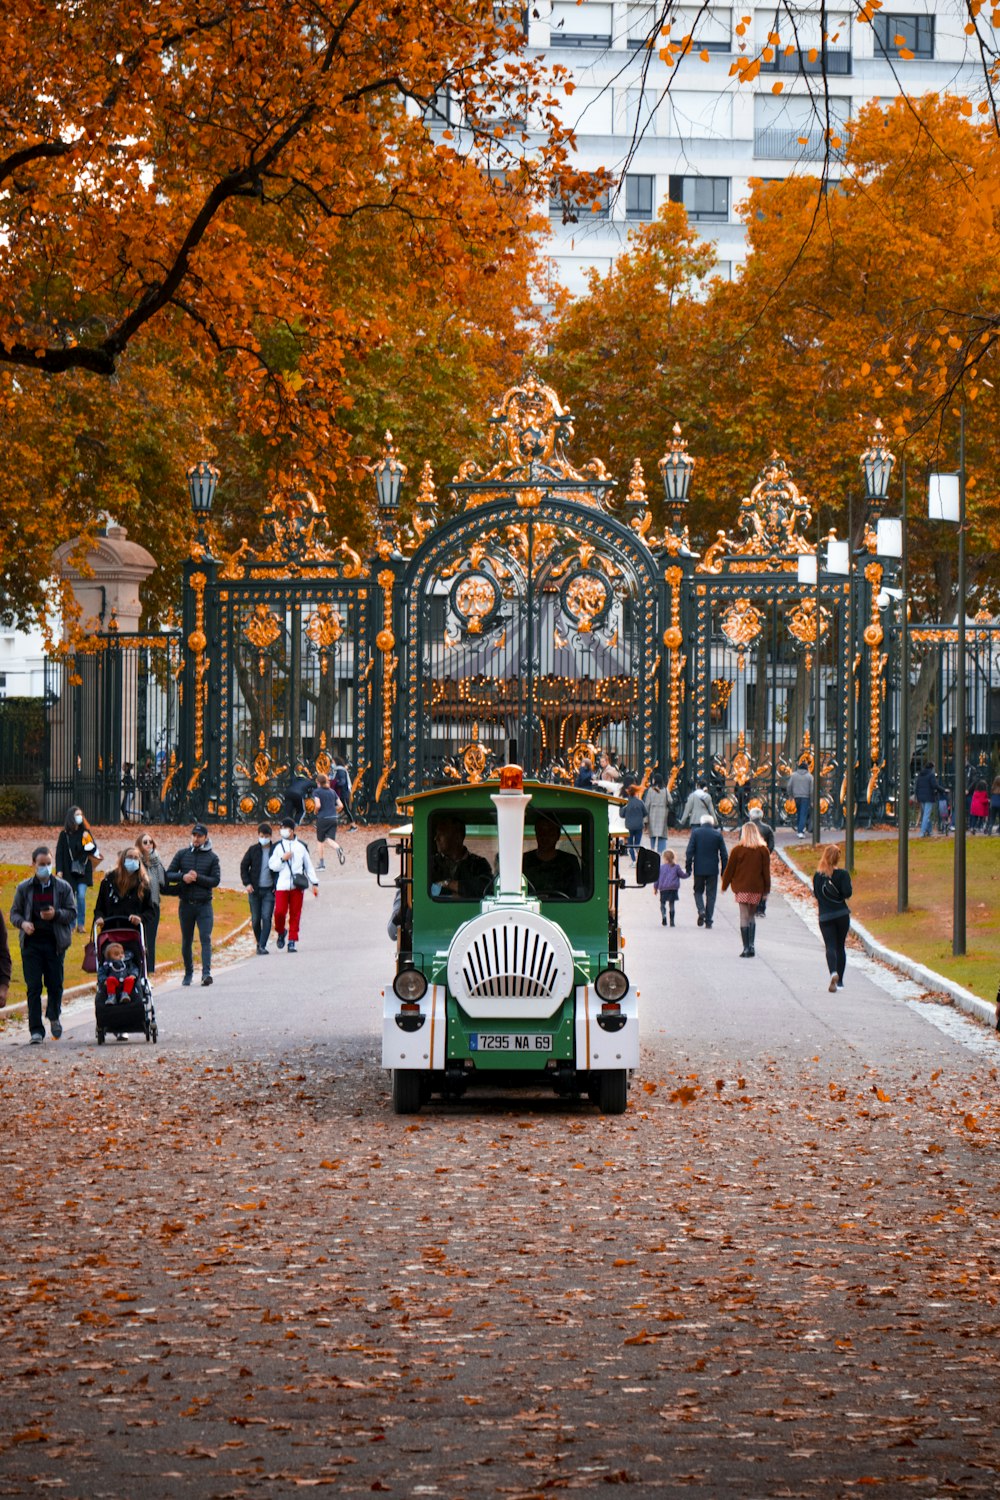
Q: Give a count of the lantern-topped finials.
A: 4